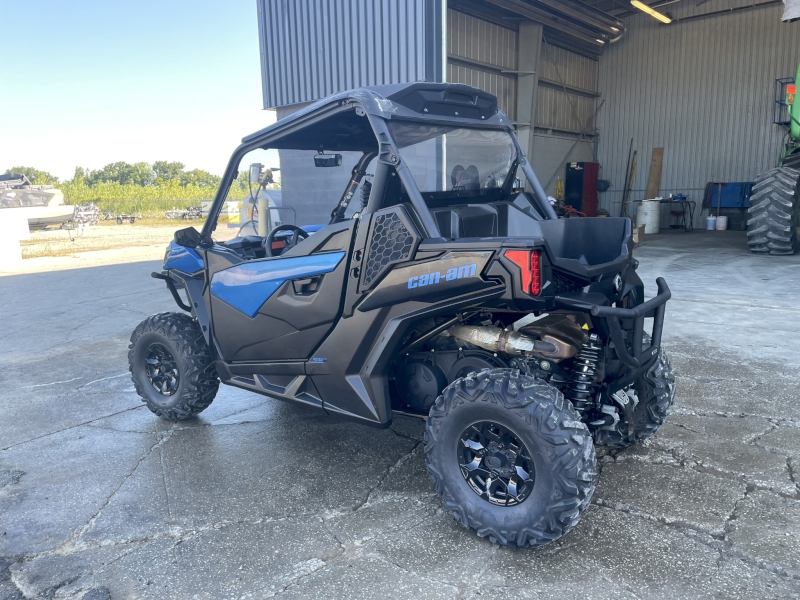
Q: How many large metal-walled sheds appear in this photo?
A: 1